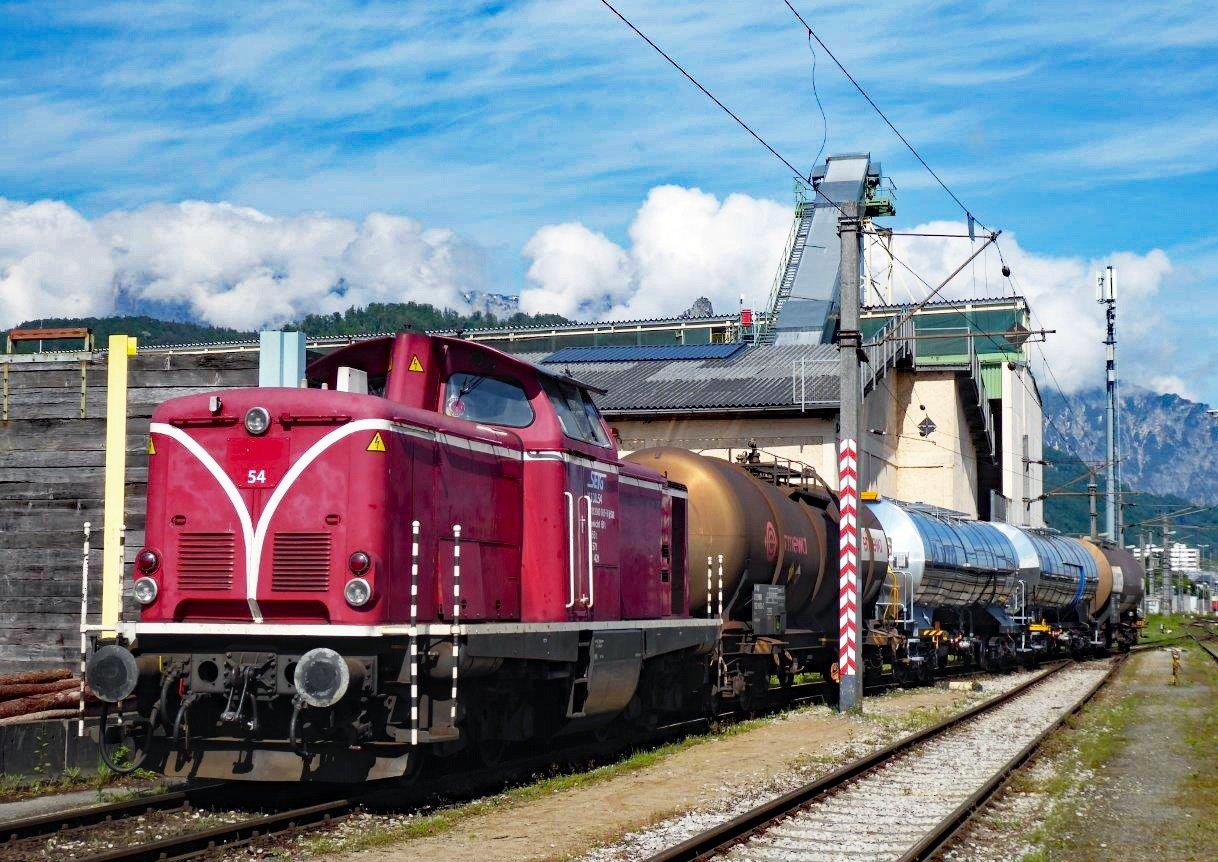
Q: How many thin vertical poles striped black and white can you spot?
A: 6